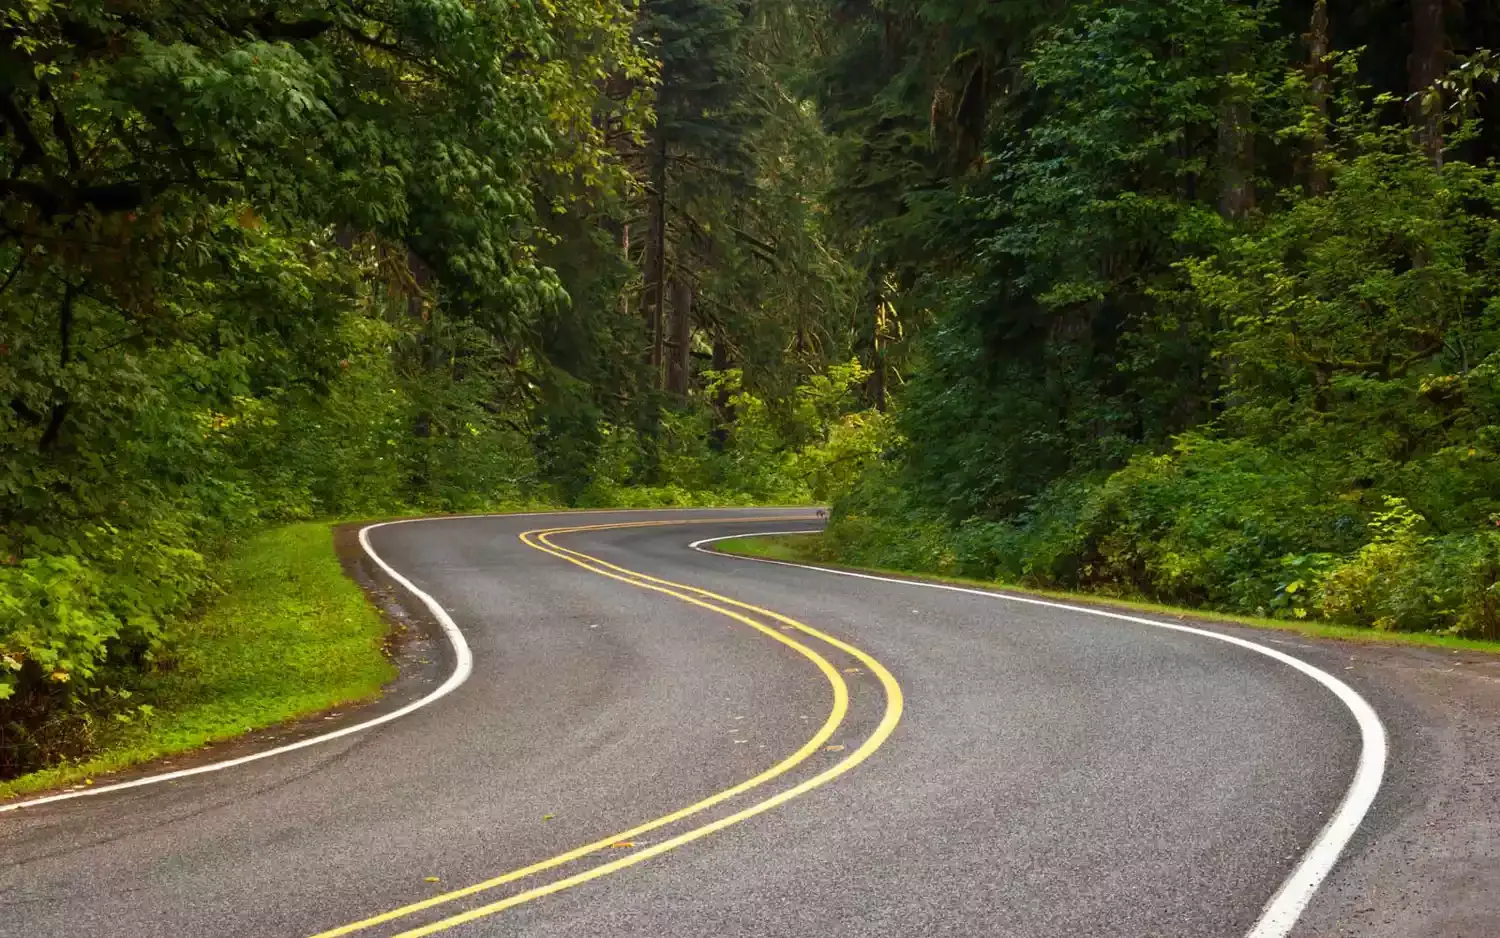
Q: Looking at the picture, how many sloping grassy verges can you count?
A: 2